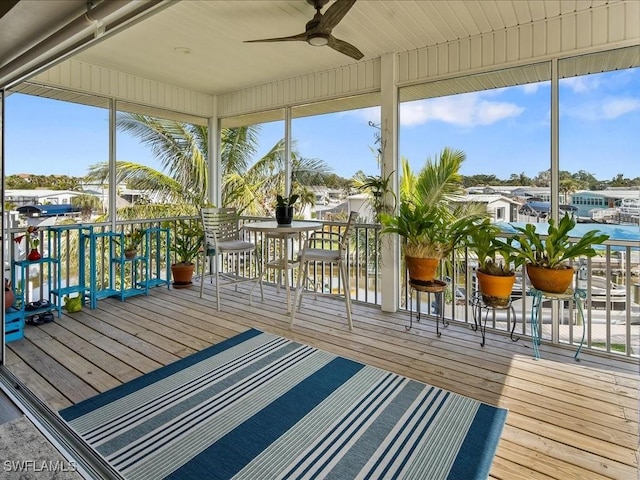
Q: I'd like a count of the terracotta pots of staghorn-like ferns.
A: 3